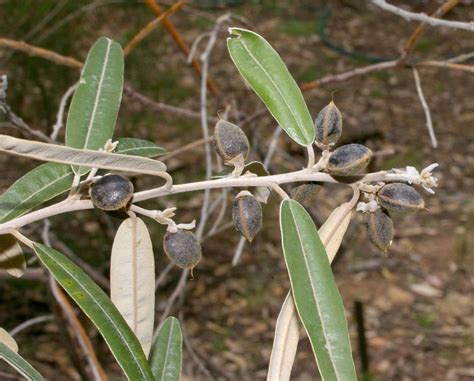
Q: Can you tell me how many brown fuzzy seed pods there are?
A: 8